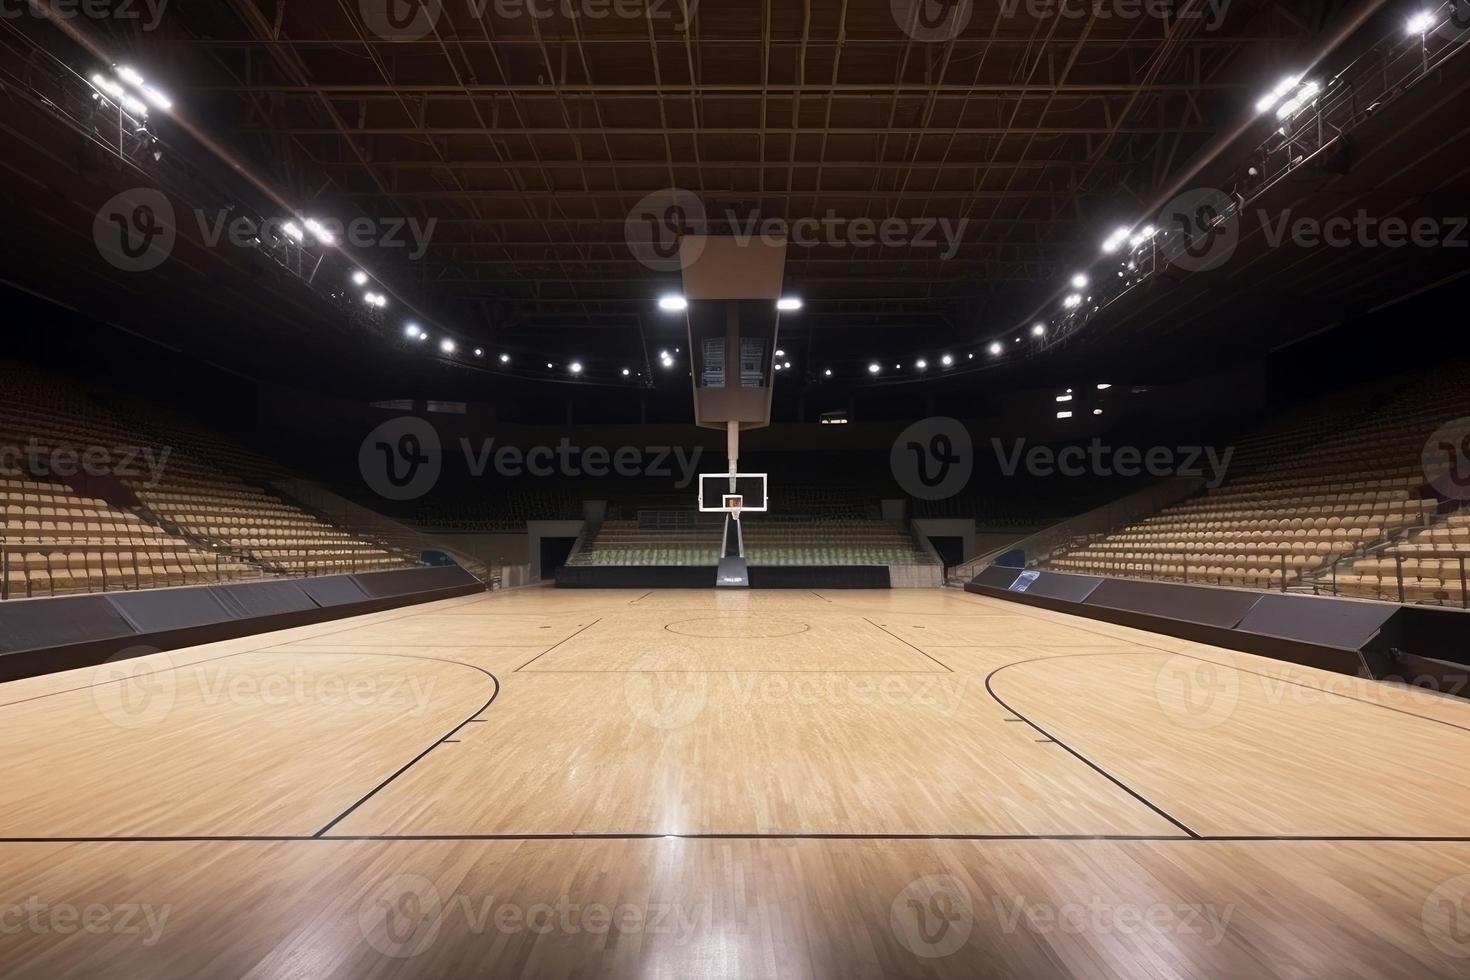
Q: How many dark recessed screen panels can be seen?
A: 2